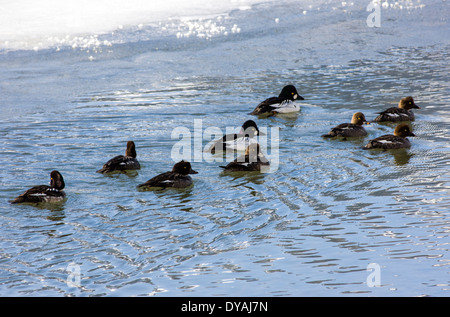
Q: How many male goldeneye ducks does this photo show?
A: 2